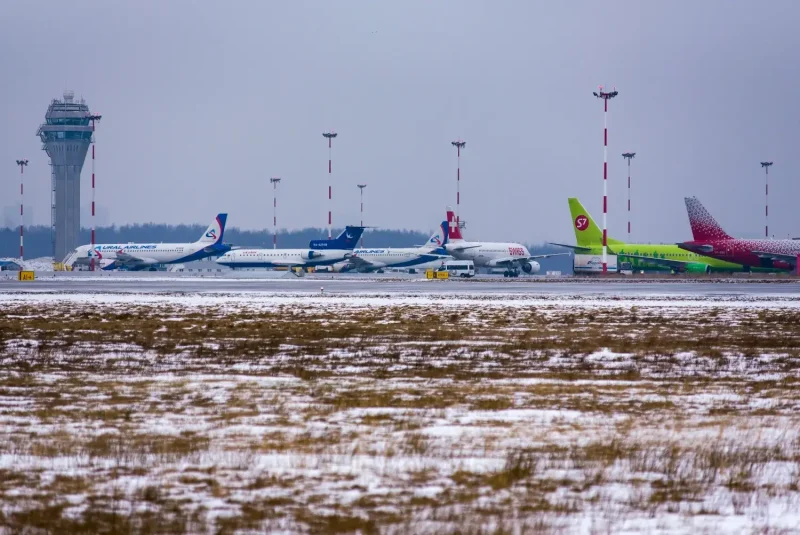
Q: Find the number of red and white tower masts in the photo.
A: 9